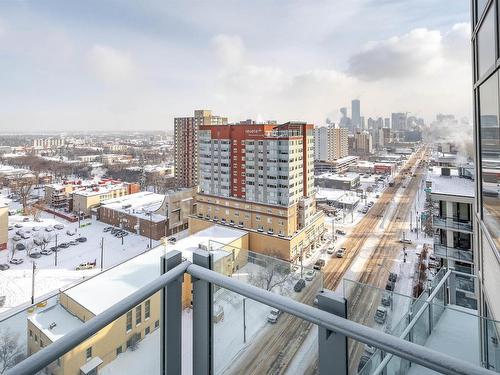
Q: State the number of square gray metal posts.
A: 3